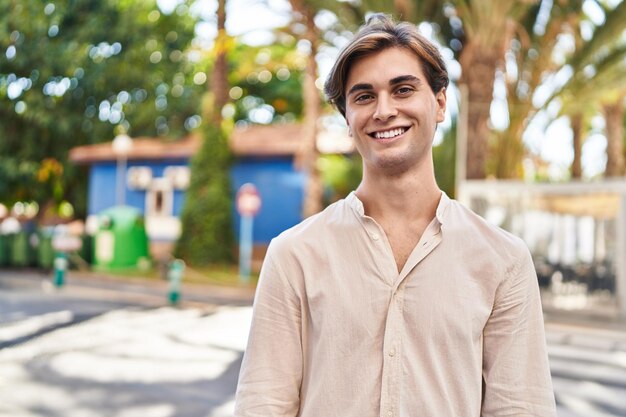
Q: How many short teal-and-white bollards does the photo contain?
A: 2